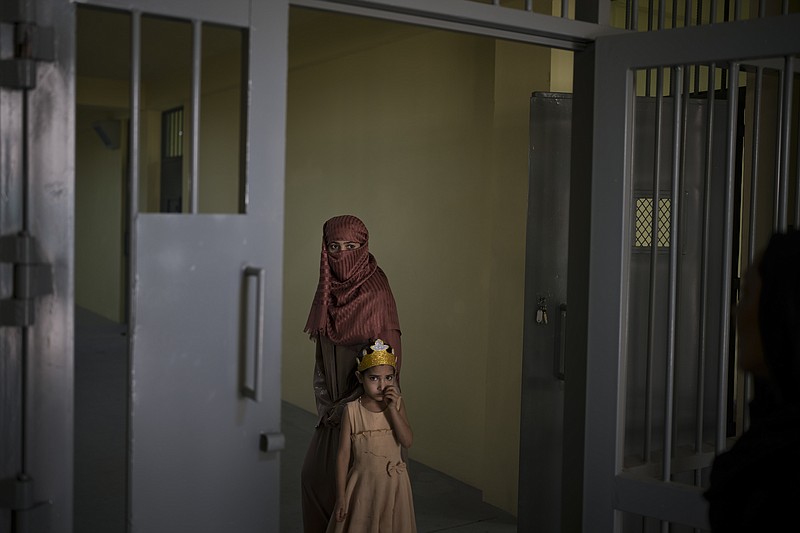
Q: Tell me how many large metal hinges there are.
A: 3